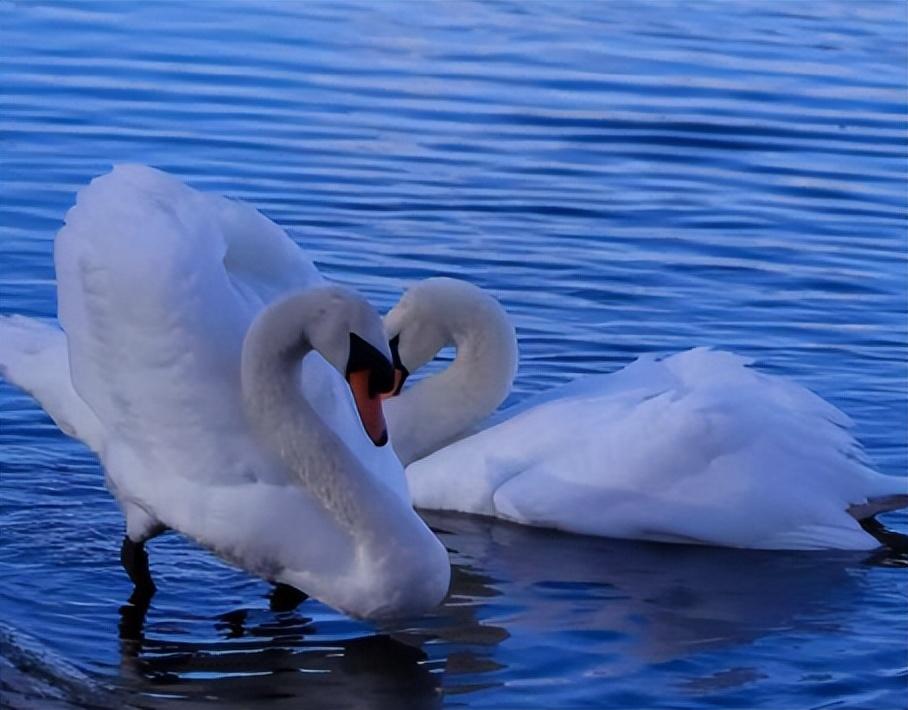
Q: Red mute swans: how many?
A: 0